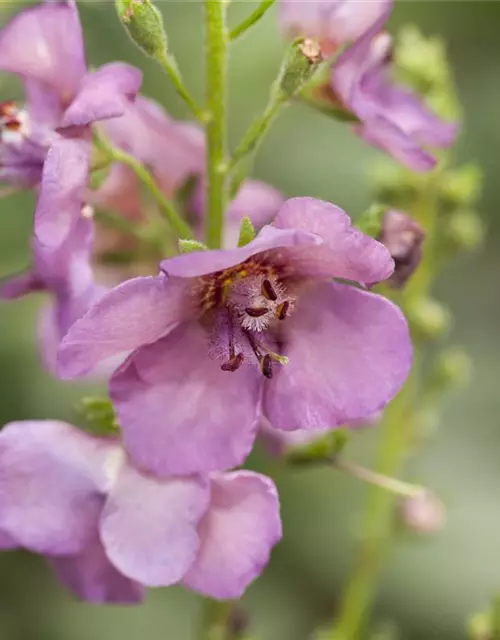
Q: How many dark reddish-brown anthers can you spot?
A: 5